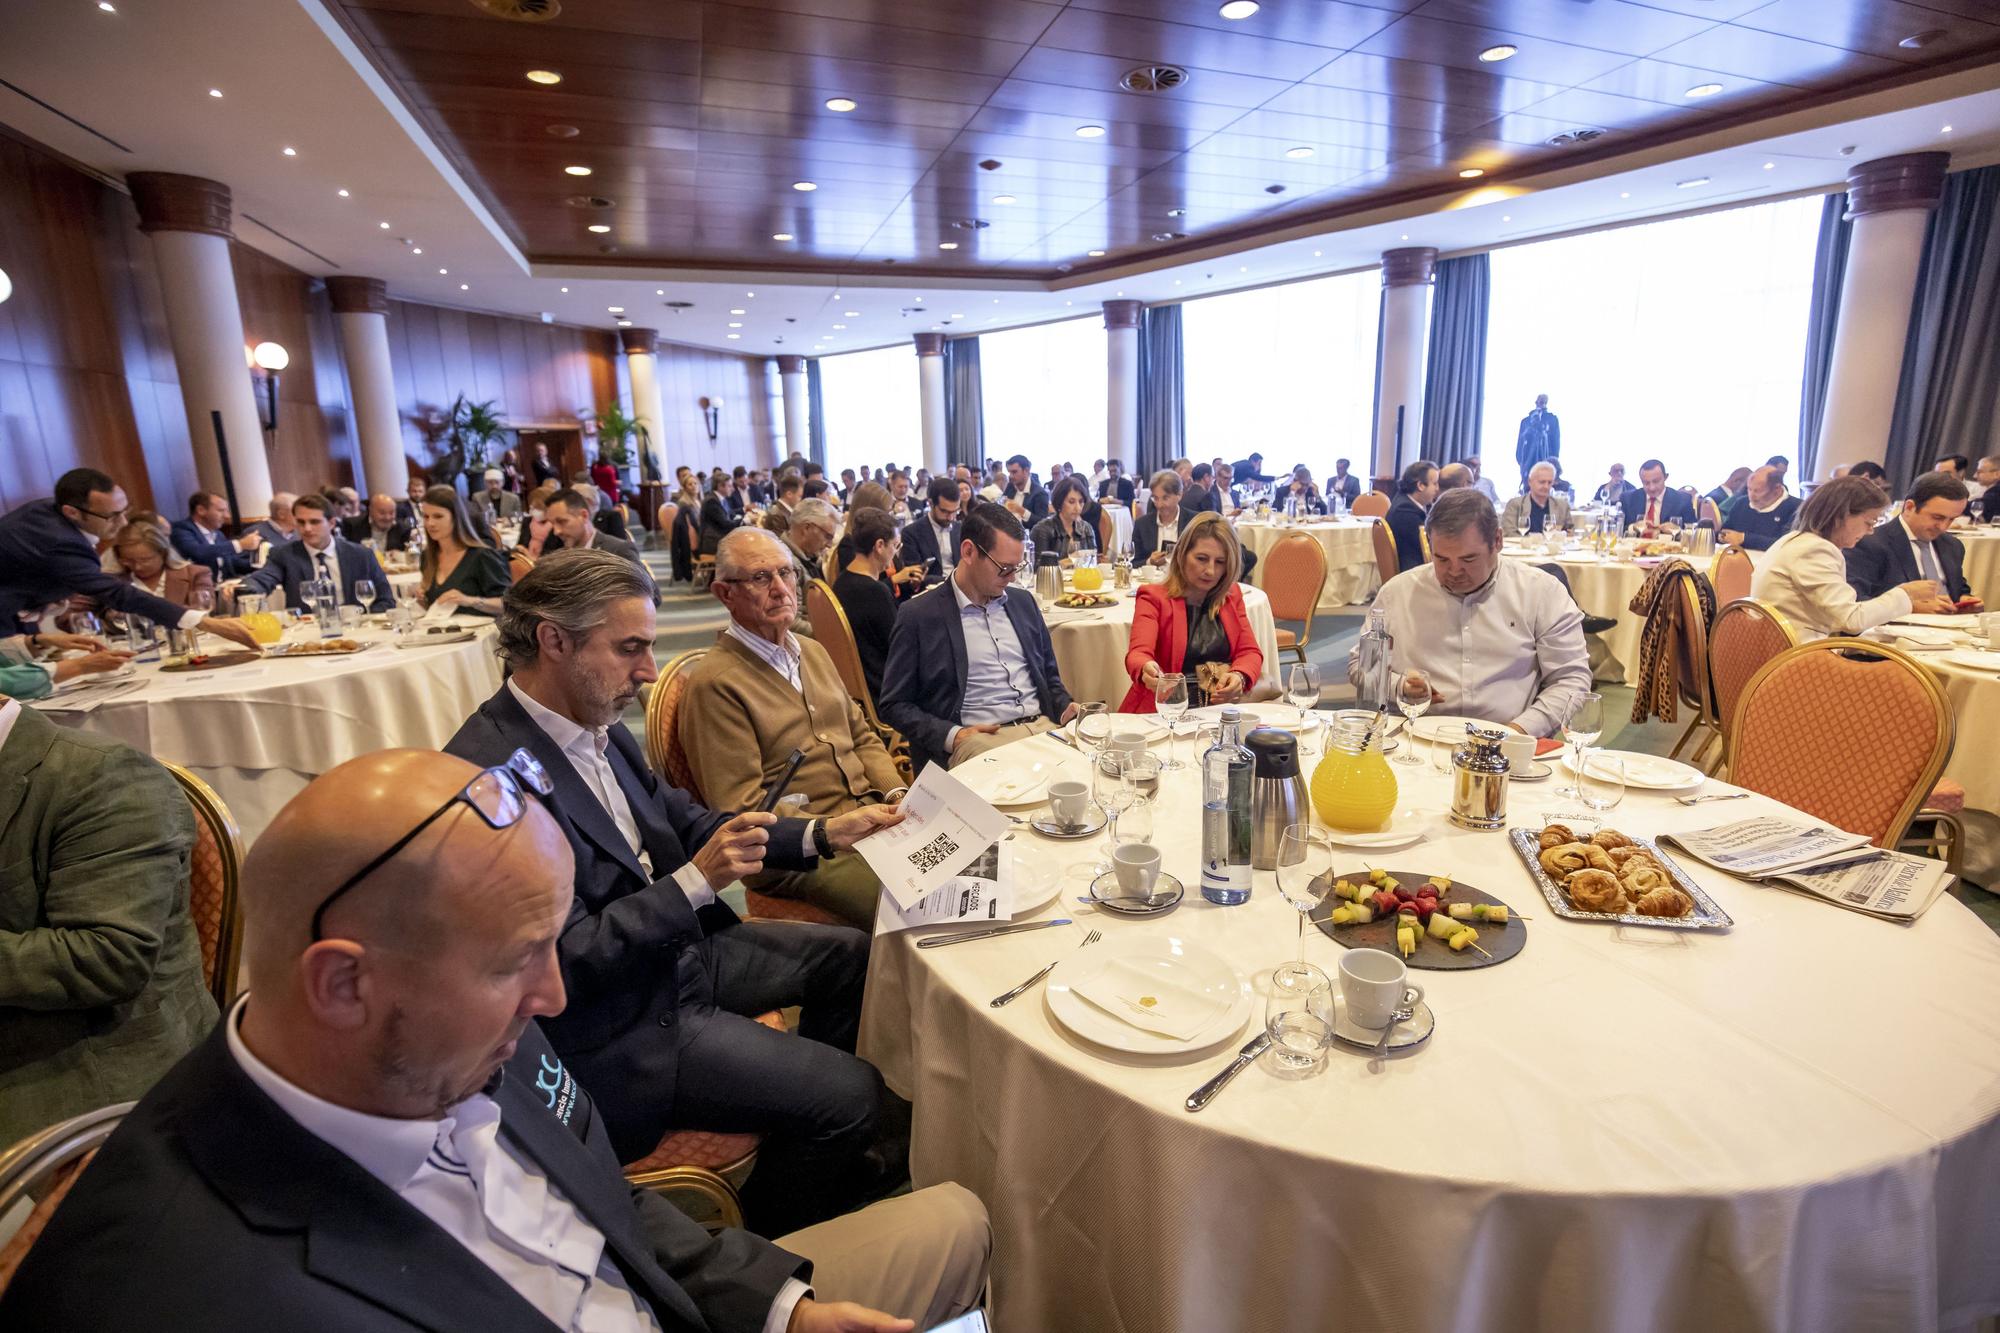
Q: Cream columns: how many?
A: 8